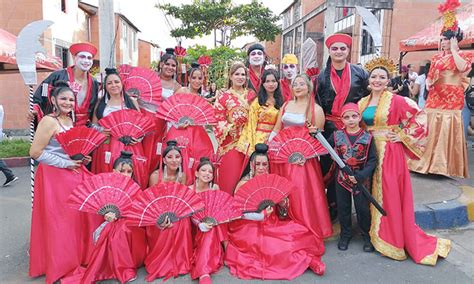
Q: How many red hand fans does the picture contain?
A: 9